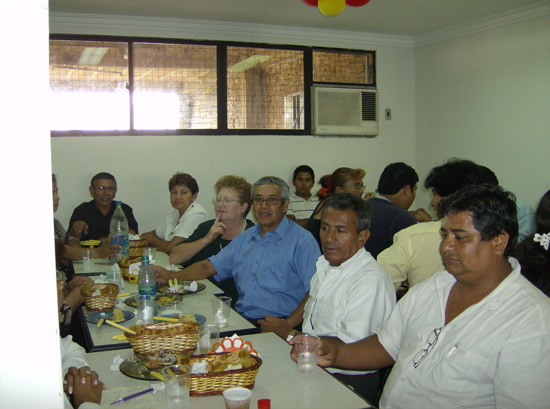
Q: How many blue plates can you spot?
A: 2